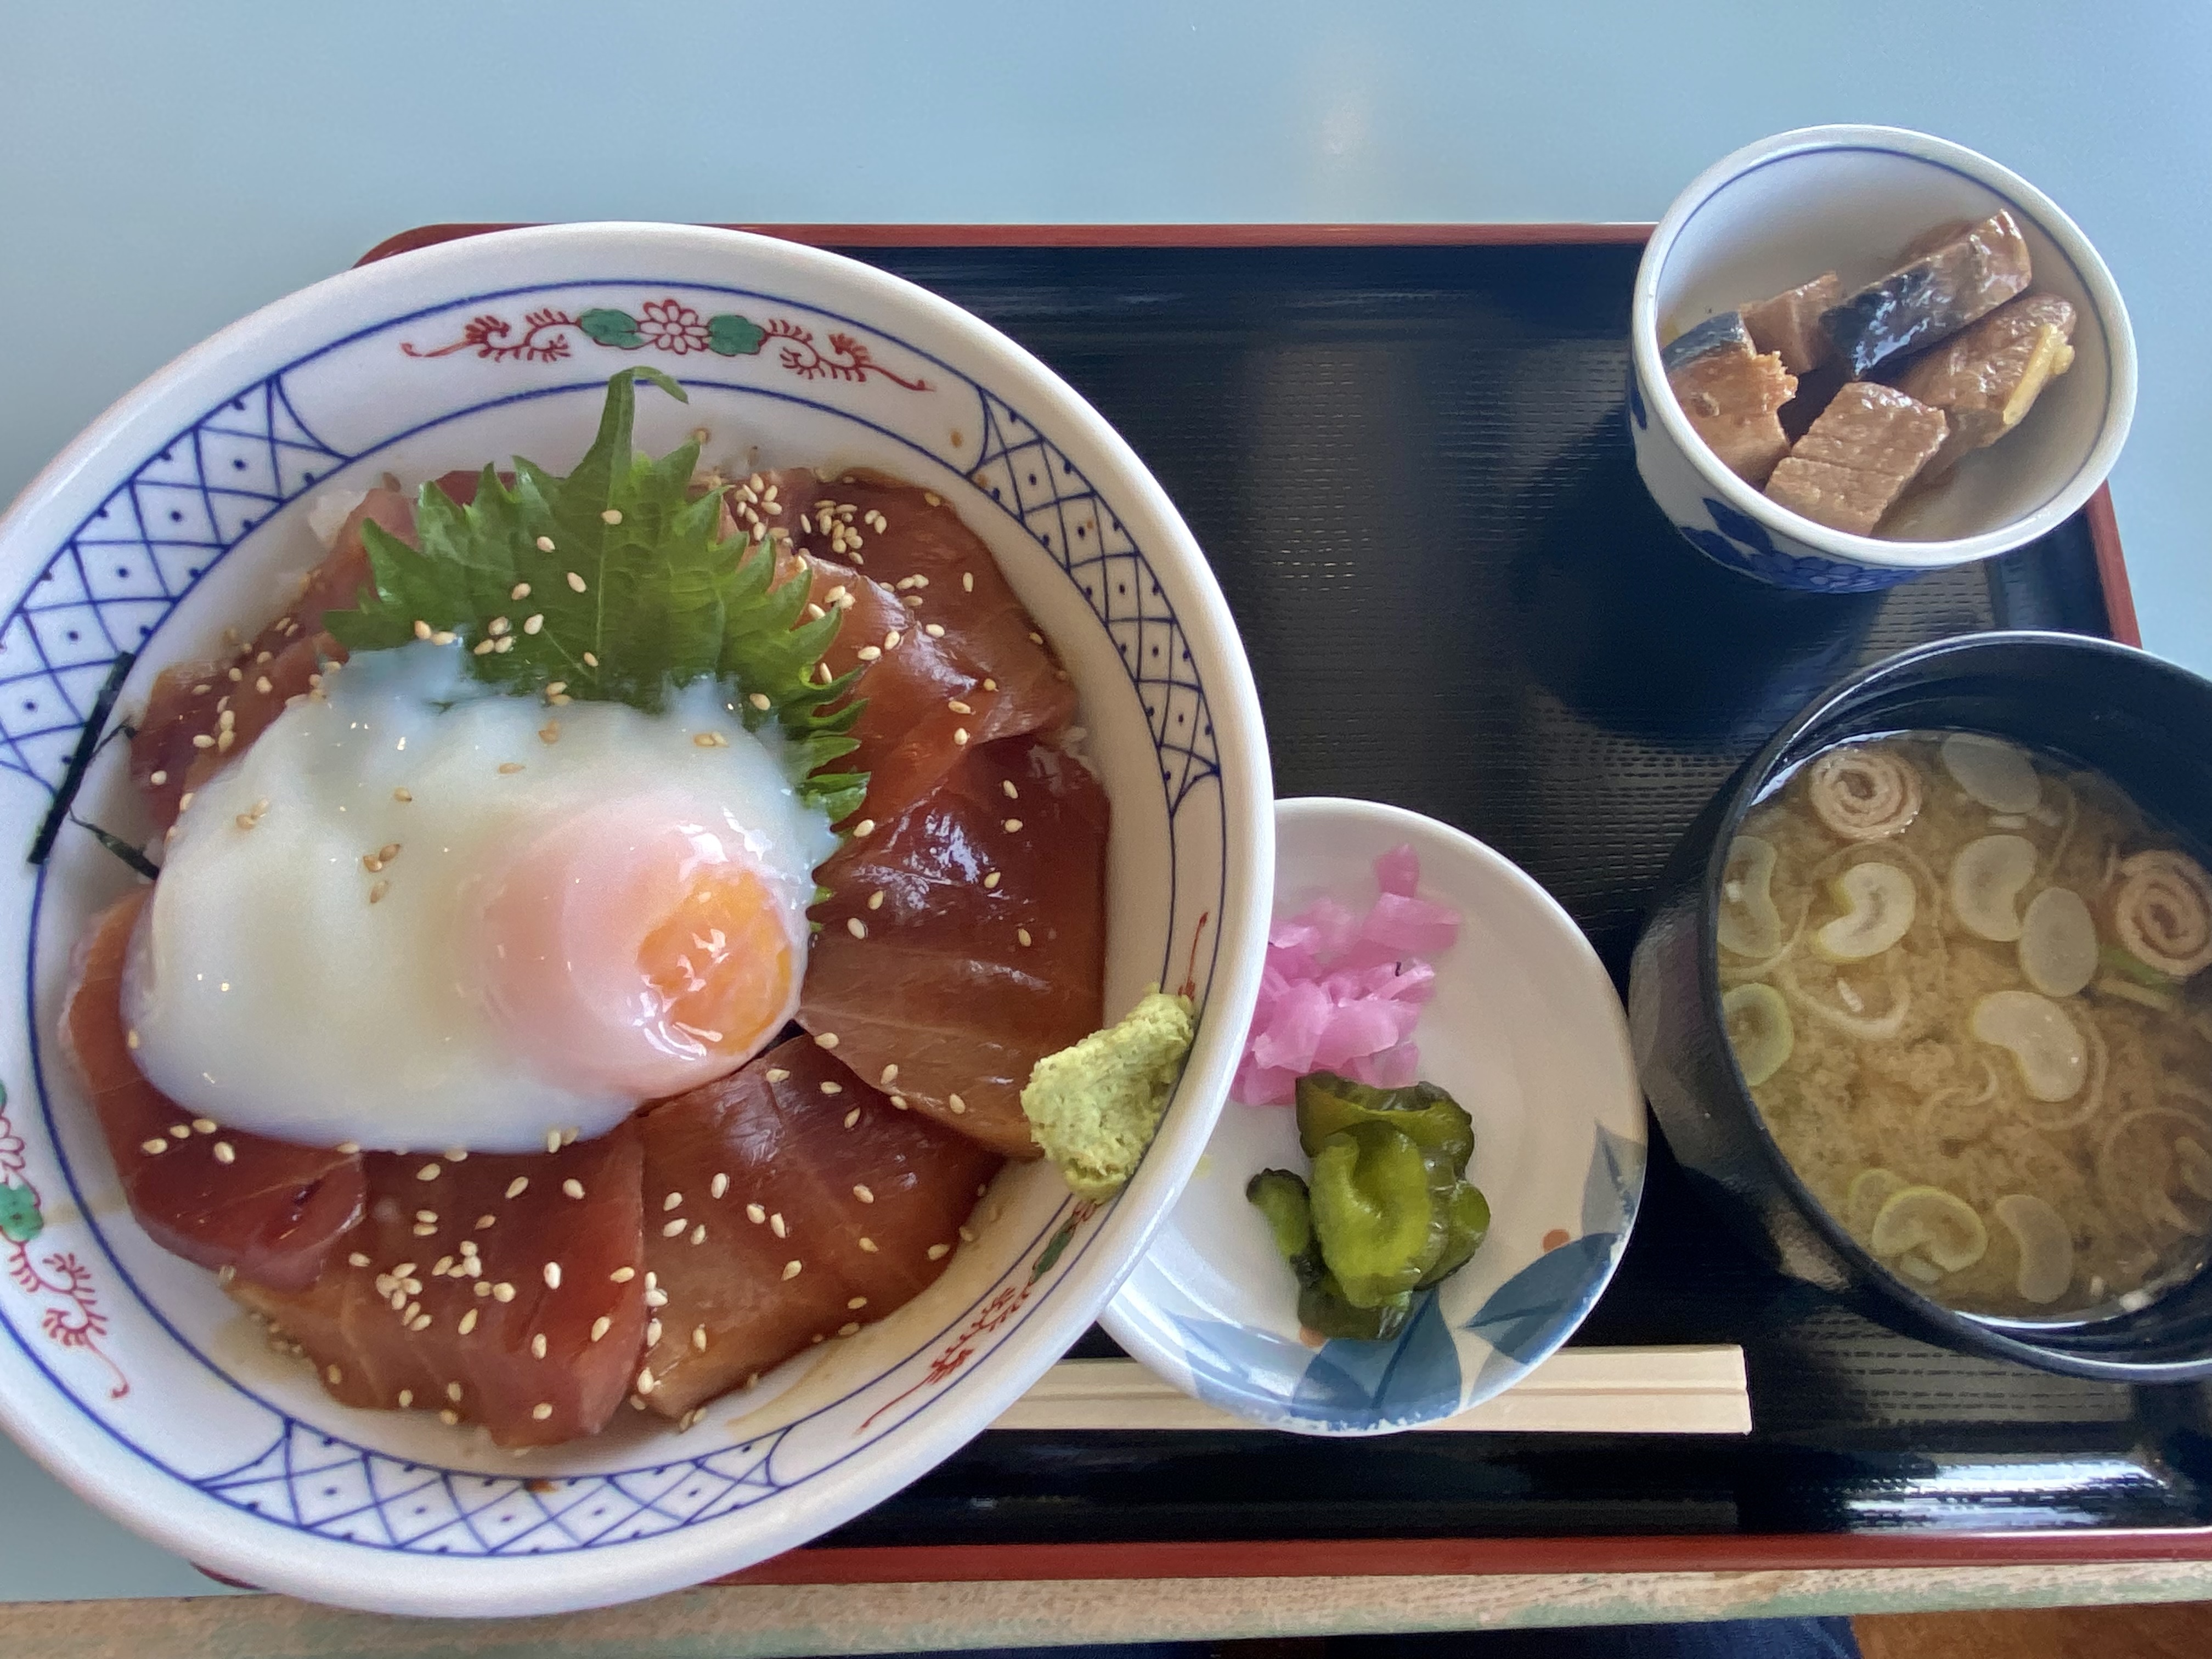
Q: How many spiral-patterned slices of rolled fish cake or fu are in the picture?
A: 2